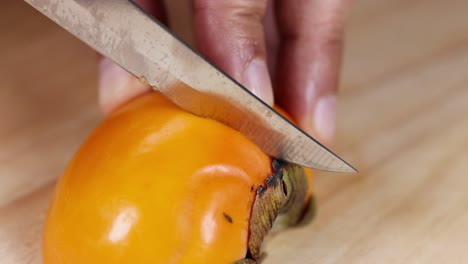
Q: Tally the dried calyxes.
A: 1